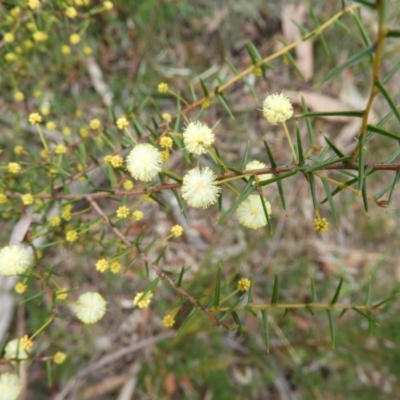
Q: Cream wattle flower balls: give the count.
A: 10